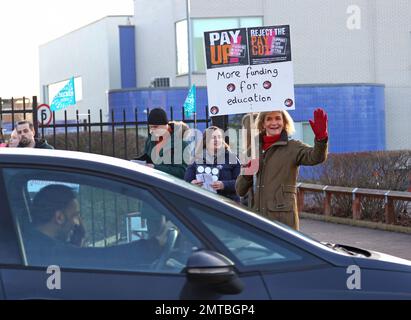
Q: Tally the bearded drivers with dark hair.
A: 1